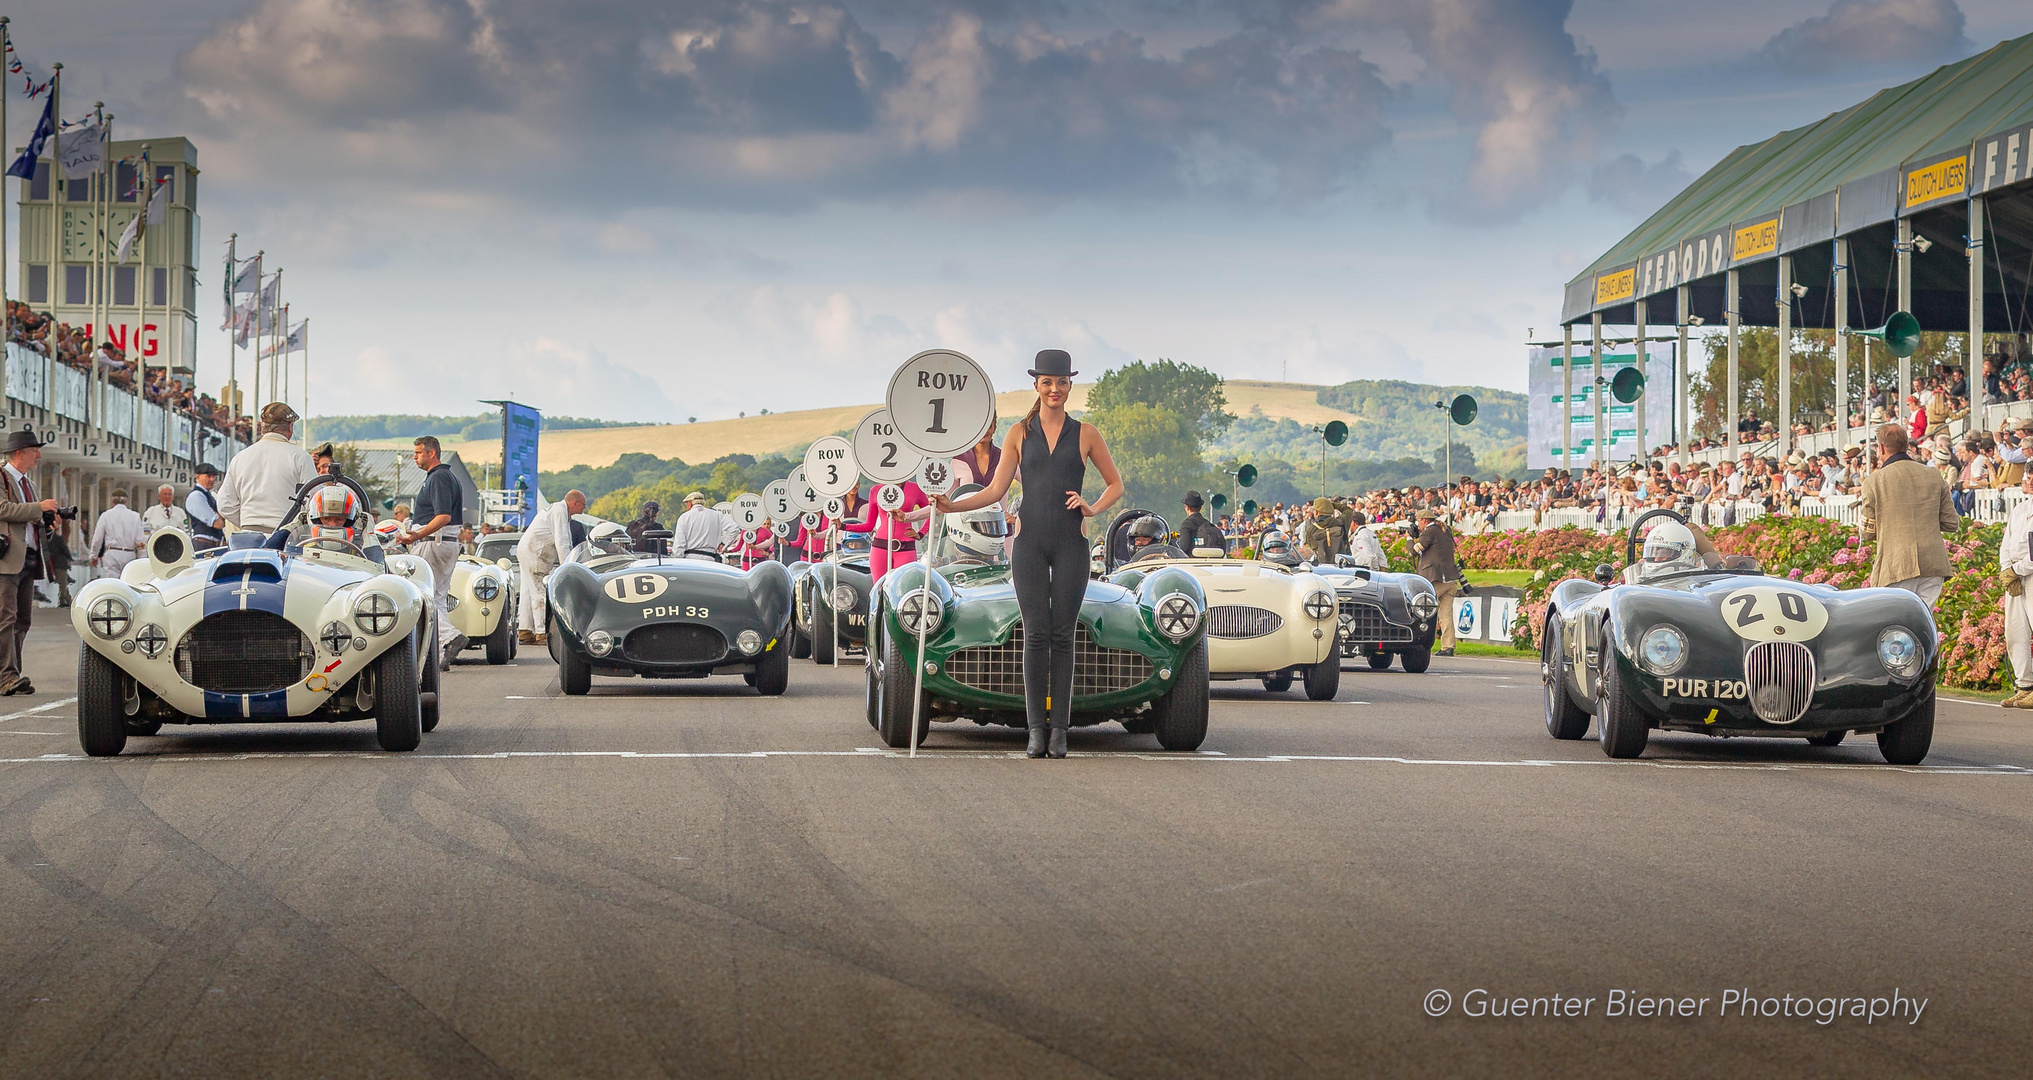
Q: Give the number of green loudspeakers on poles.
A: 7